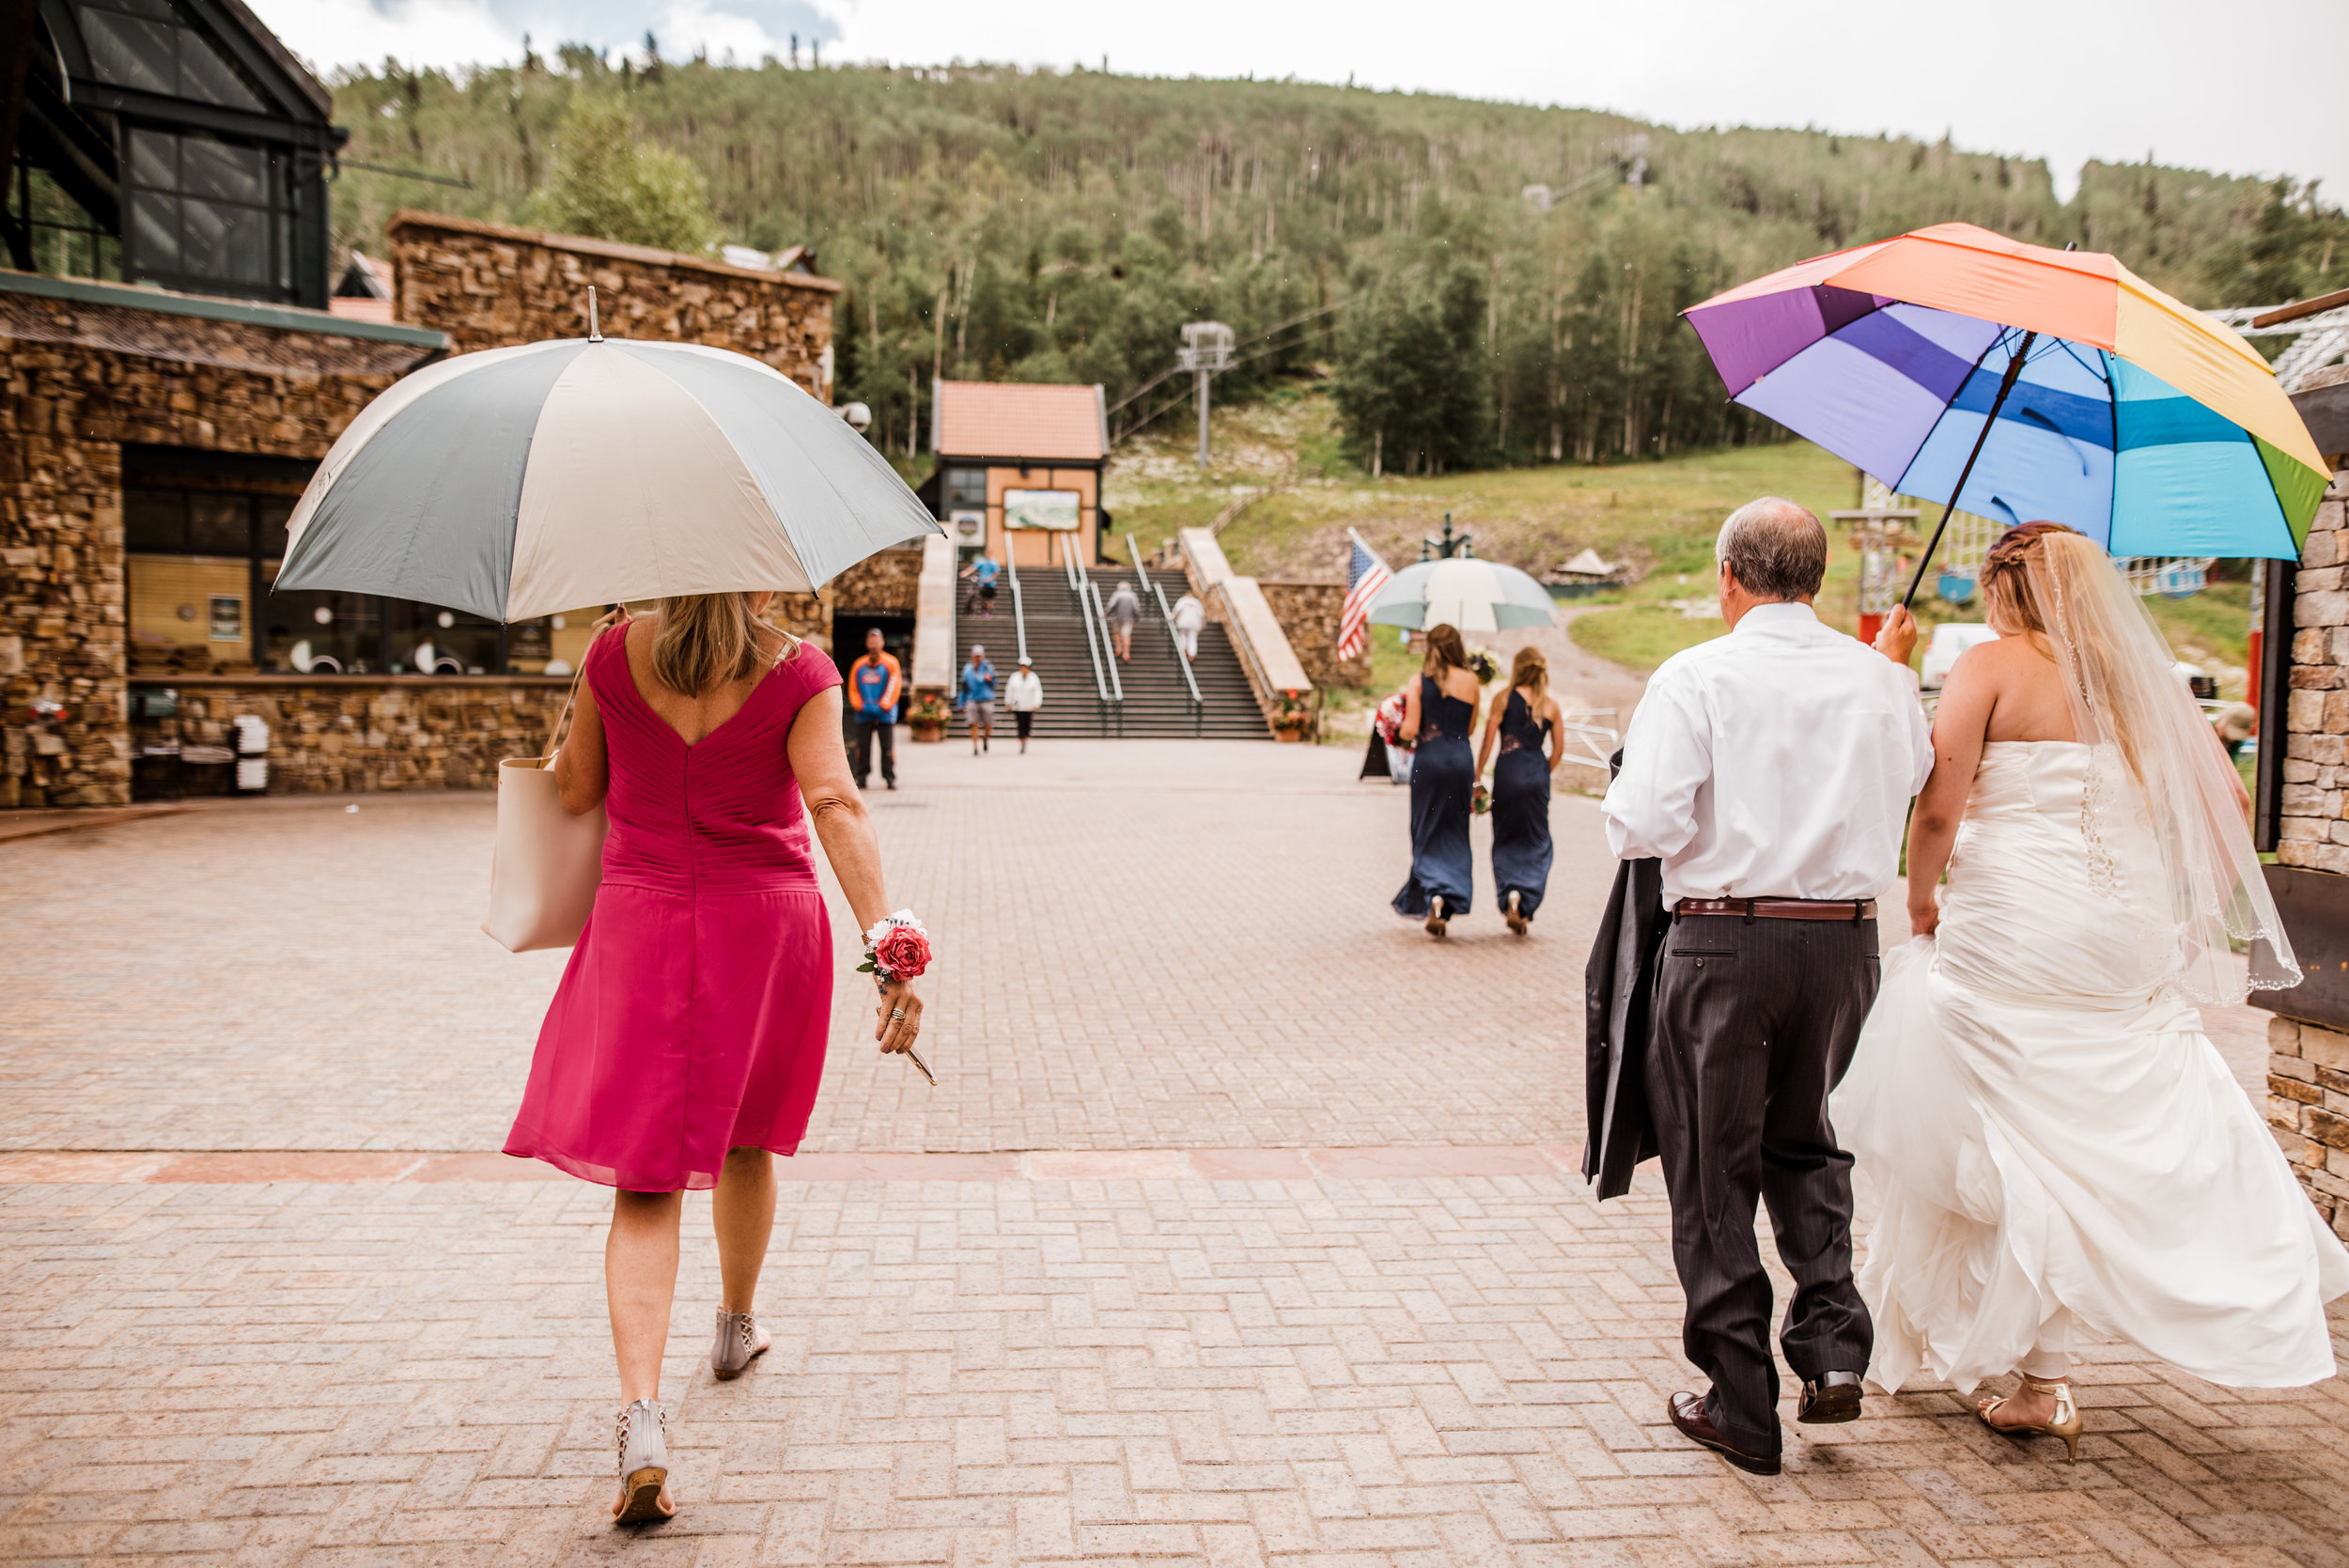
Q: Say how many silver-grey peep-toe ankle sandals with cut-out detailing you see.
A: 2